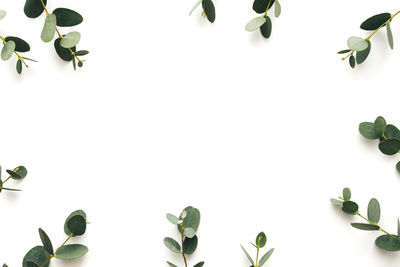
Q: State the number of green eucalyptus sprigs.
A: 11